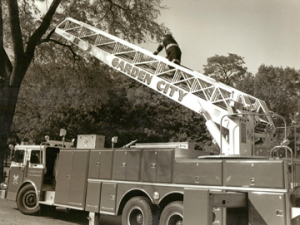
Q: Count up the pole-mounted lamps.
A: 2